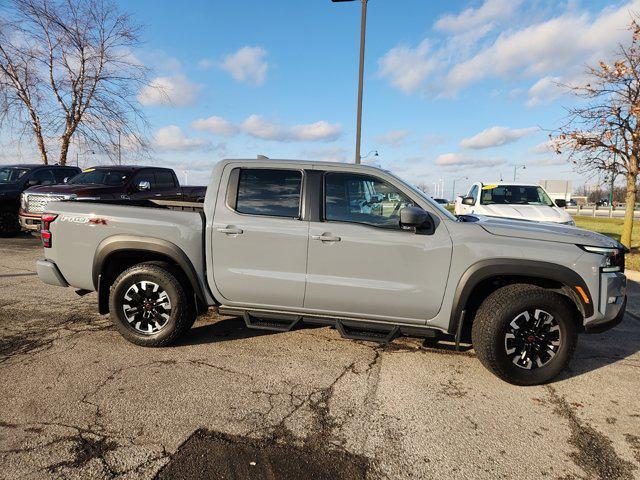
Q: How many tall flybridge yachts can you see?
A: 0